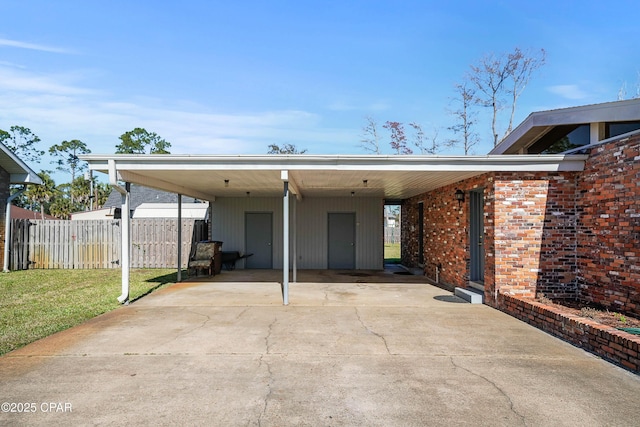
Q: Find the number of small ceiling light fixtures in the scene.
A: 4